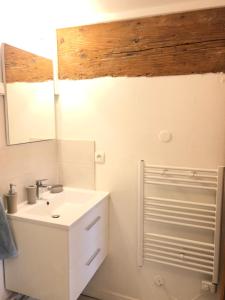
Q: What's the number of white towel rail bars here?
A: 15